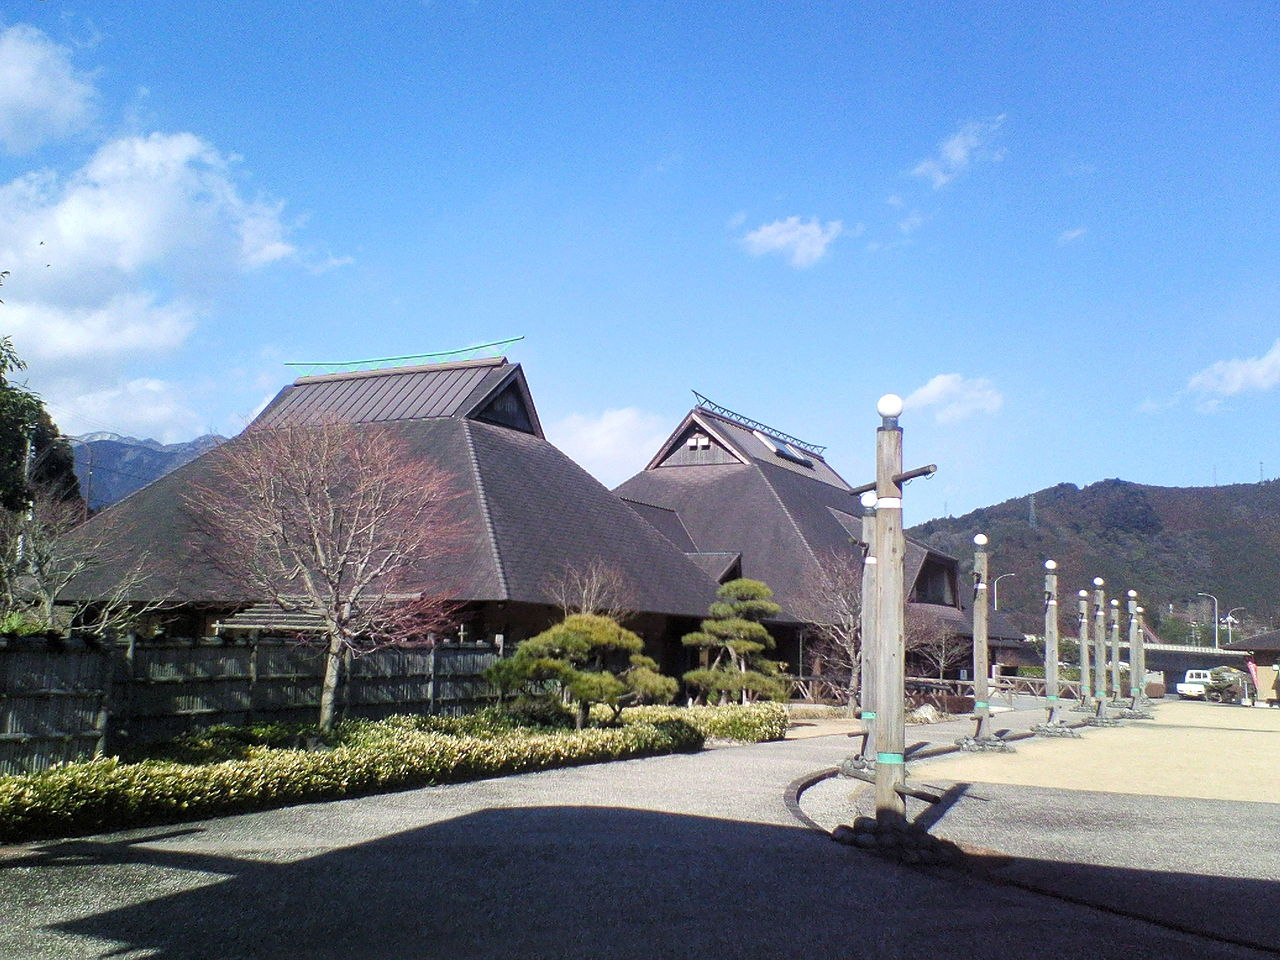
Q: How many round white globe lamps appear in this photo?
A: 9